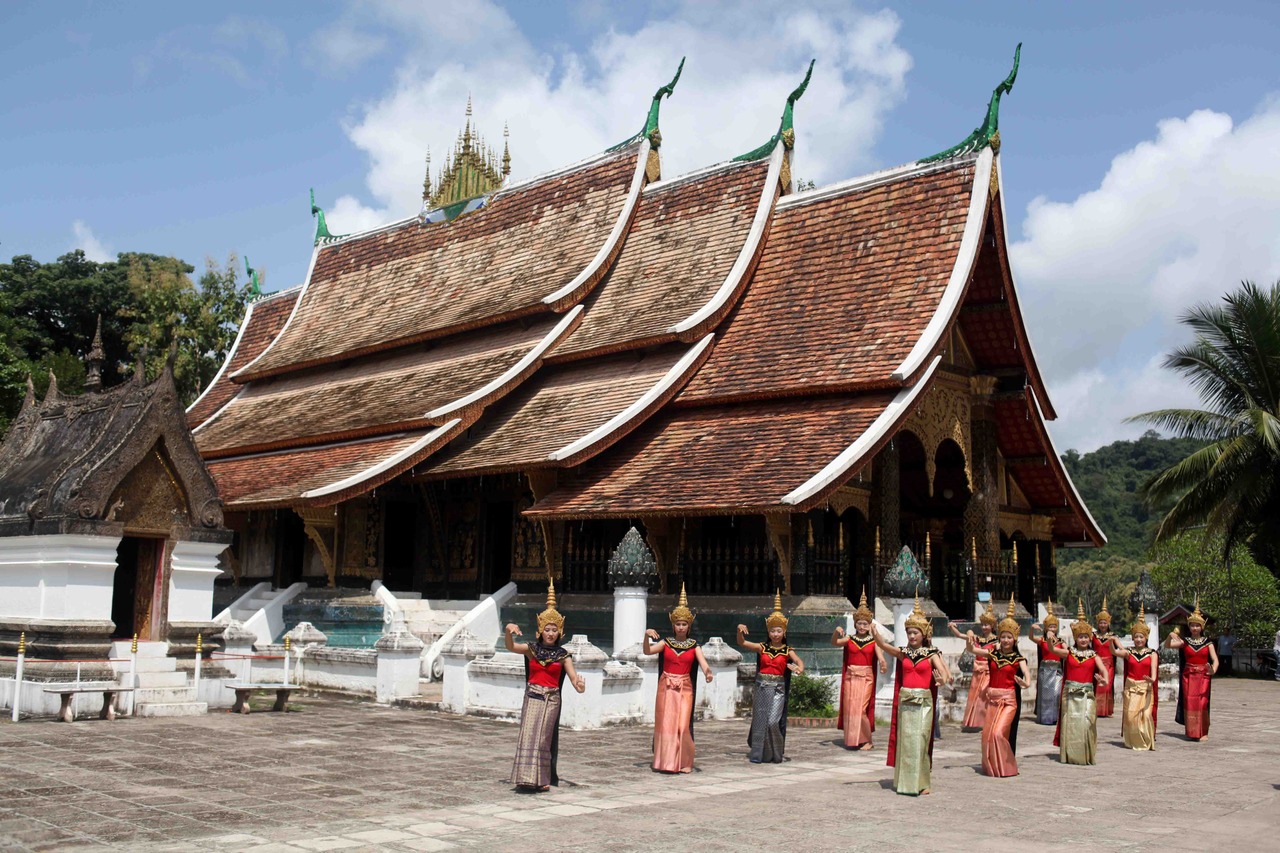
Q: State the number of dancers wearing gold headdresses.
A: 12